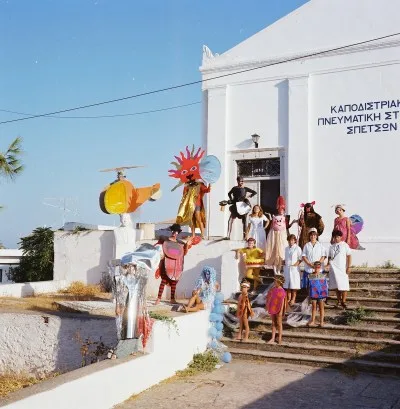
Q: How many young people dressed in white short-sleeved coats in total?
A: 3